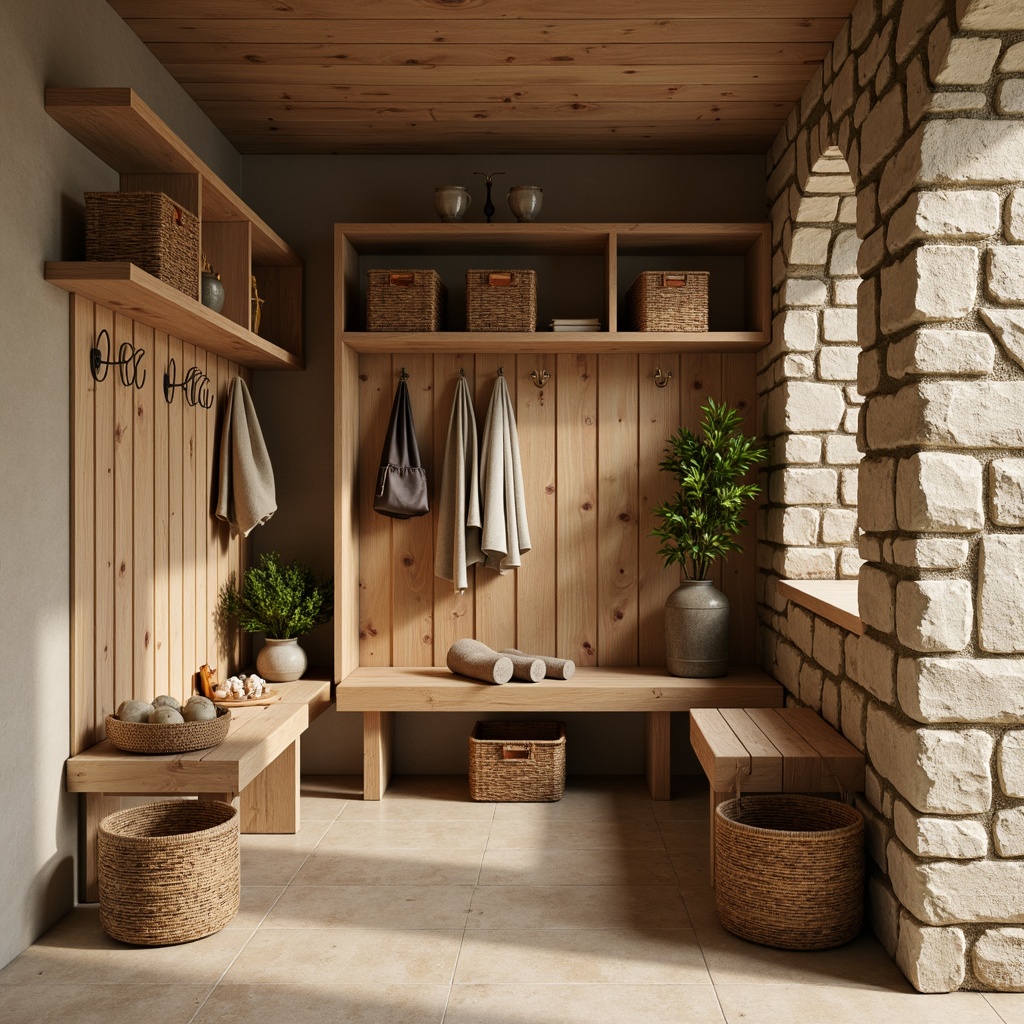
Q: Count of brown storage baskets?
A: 7